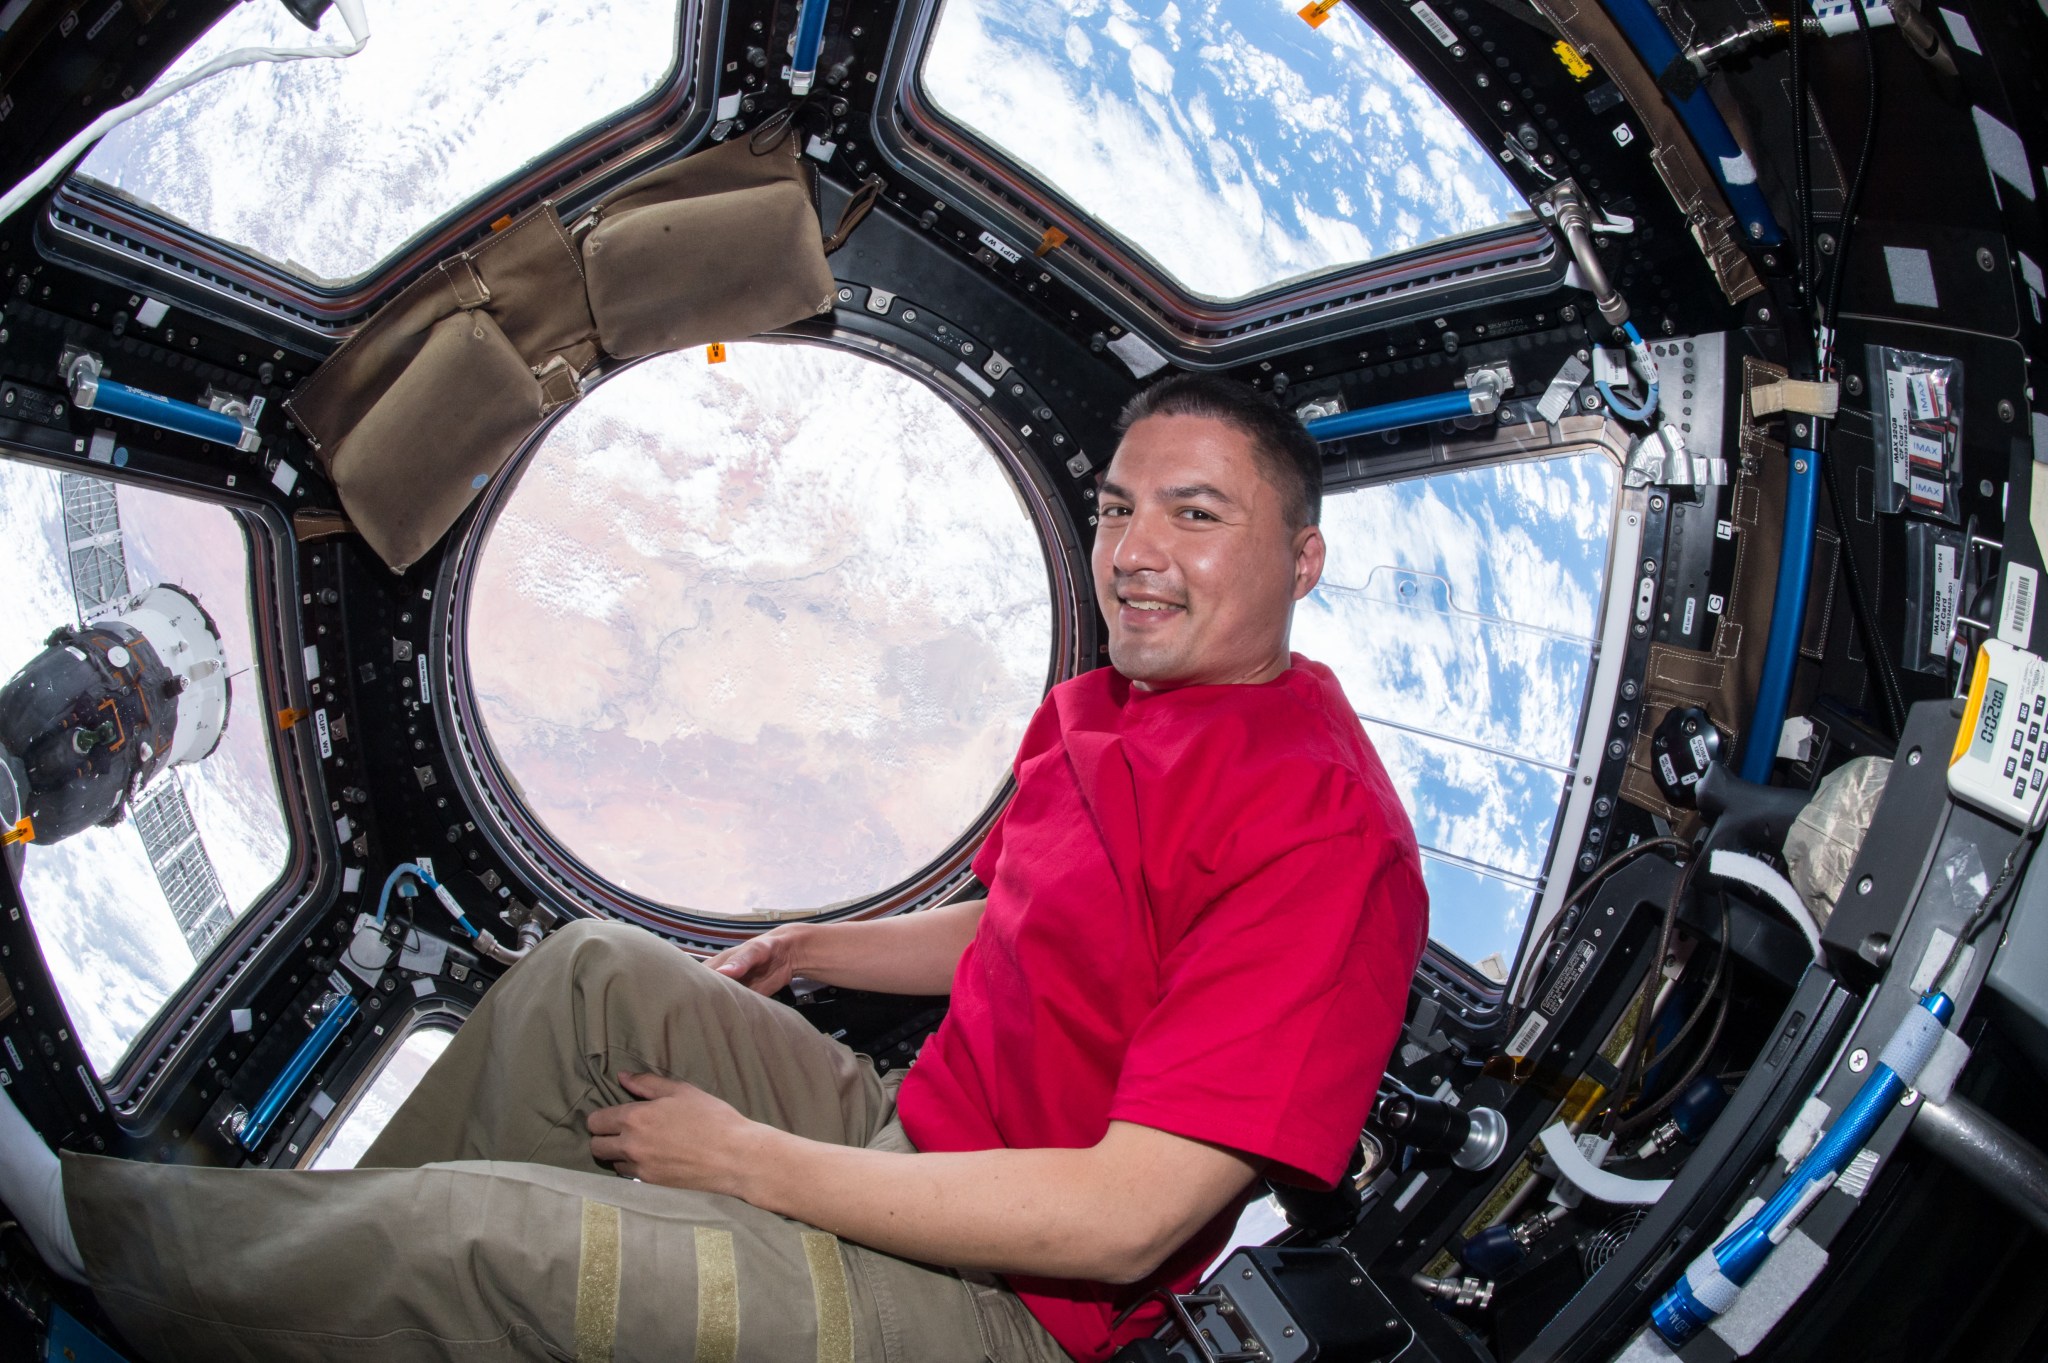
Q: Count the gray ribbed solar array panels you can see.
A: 2